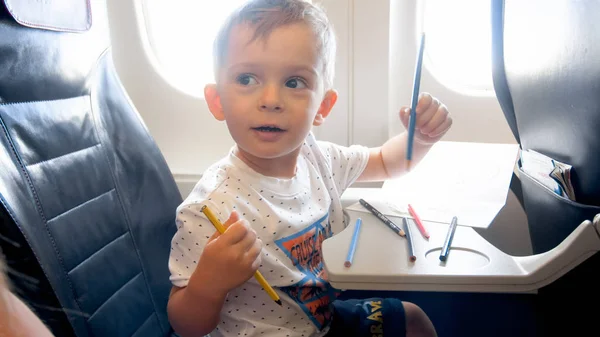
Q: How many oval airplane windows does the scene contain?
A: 2